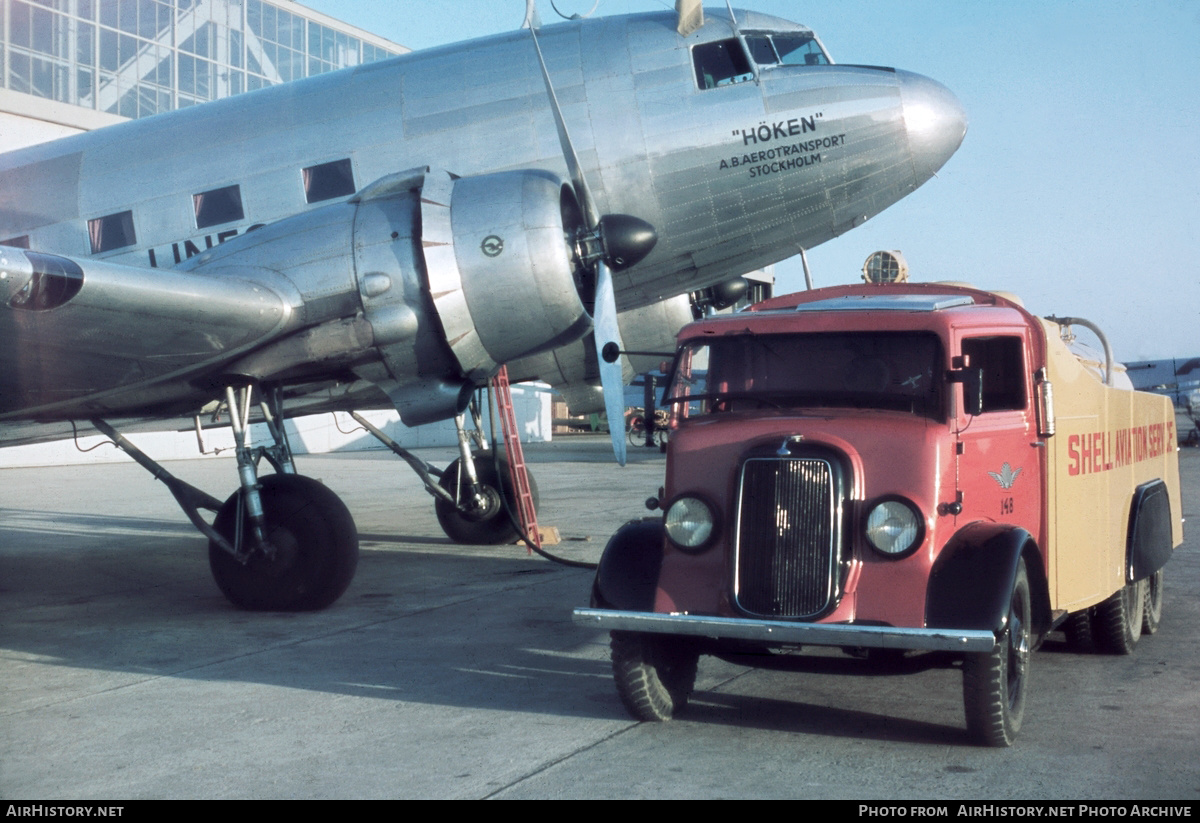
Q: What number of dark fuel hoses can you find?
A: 1